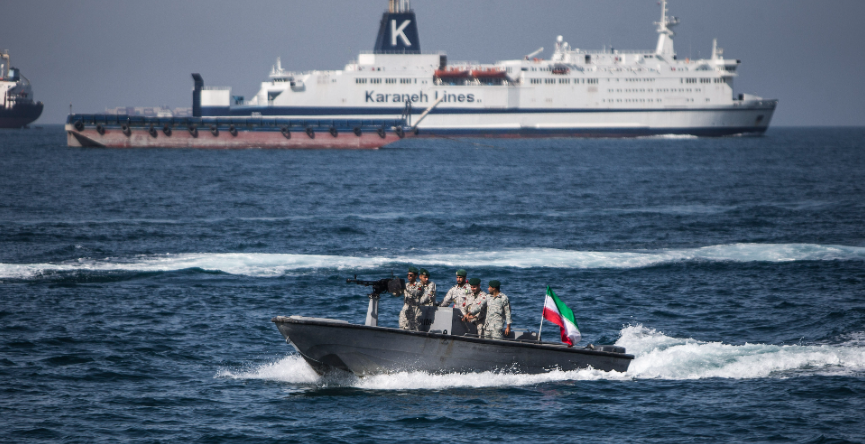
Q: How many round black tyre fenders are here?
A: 15